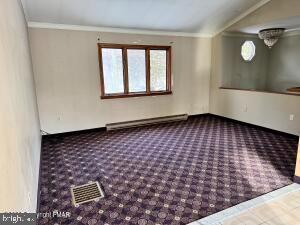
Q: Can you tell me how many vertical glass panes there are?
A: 3